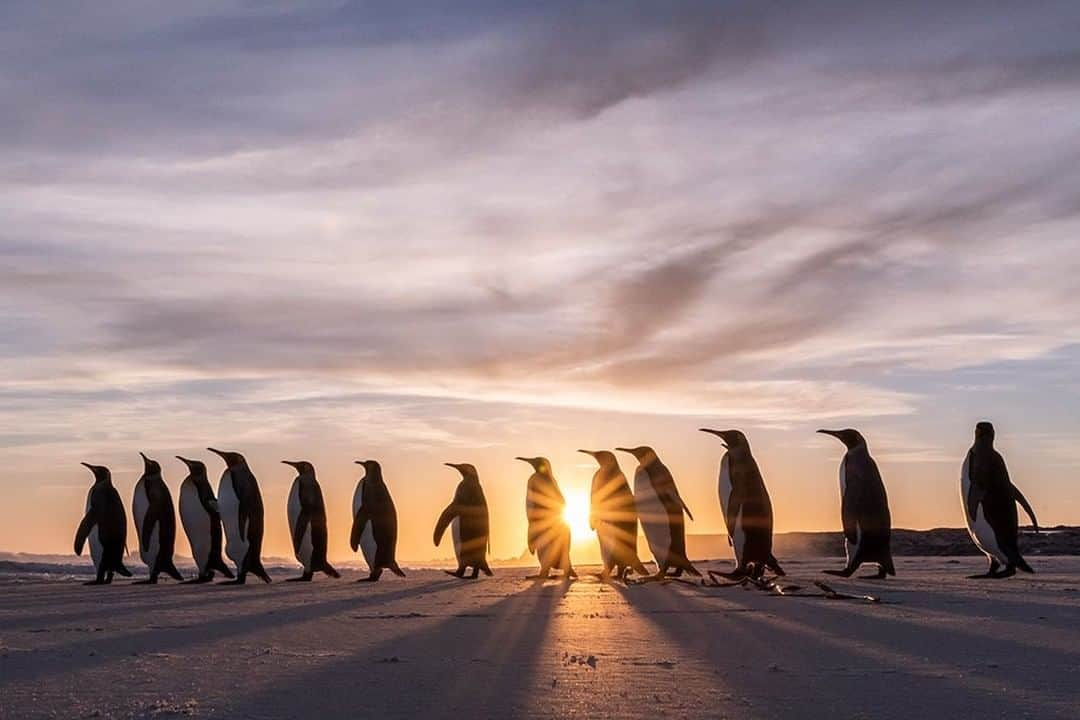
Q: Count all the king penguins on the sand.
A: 13